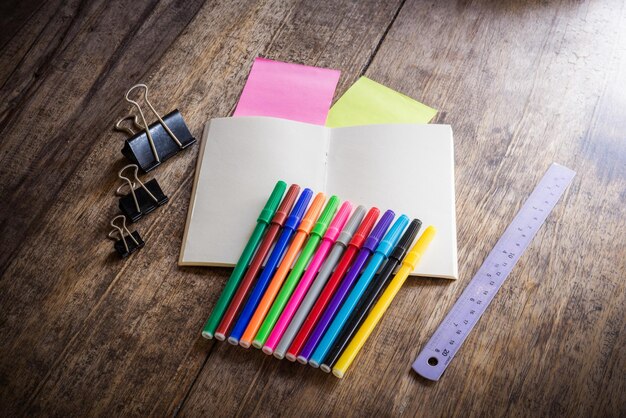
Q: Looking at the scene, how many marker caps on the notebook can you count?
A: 12